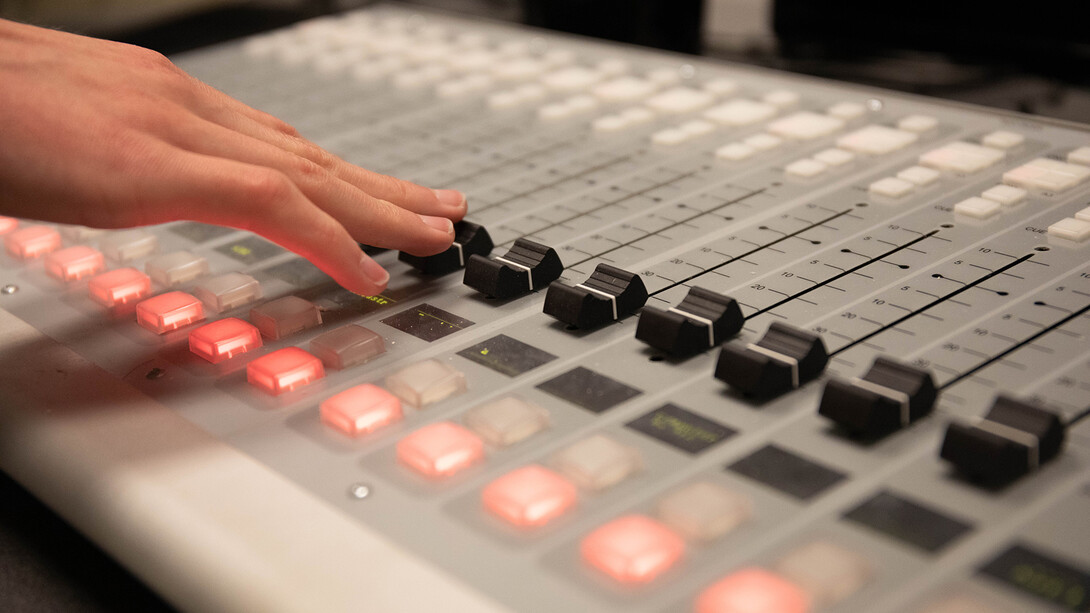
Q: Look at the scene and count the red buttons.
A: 12